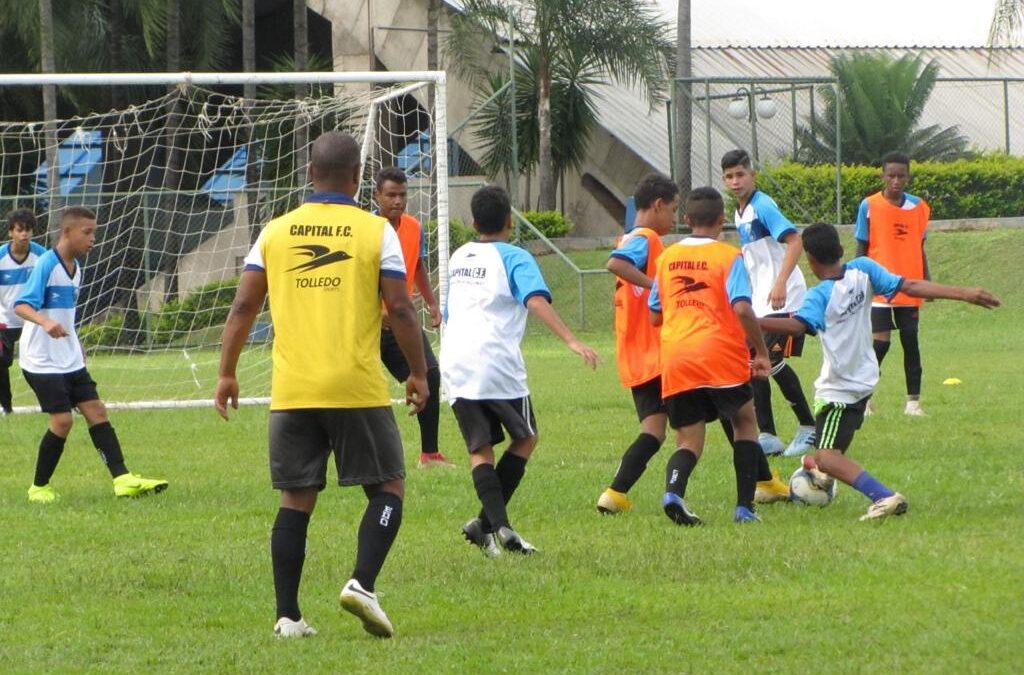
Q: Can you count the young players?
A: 9